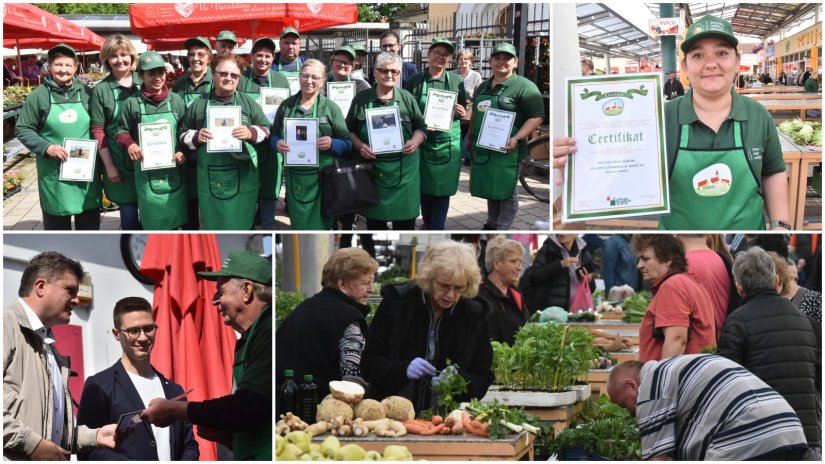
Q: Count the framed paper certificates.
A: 11